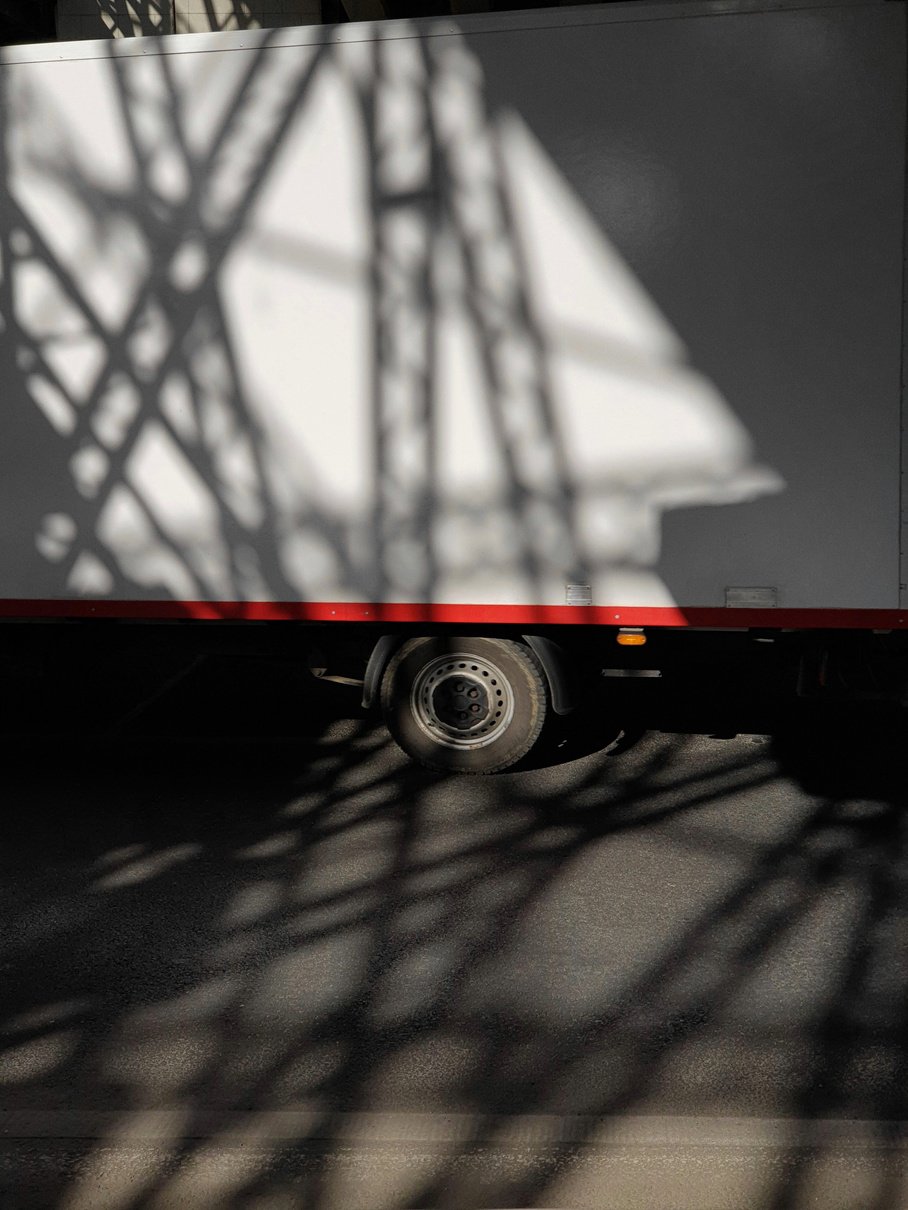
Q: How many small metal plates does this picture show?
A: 2